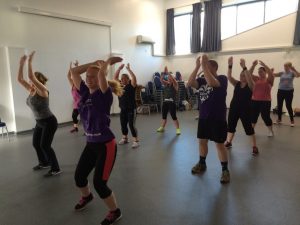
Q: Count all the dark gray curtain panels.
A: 4